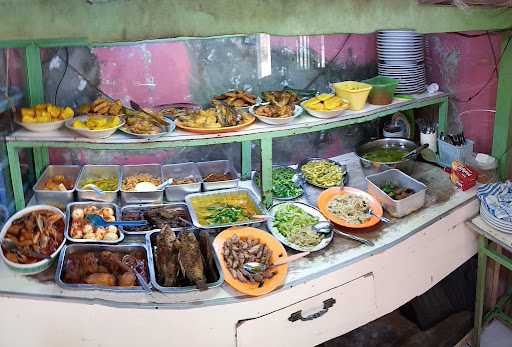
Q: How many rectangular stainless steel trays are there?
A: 11